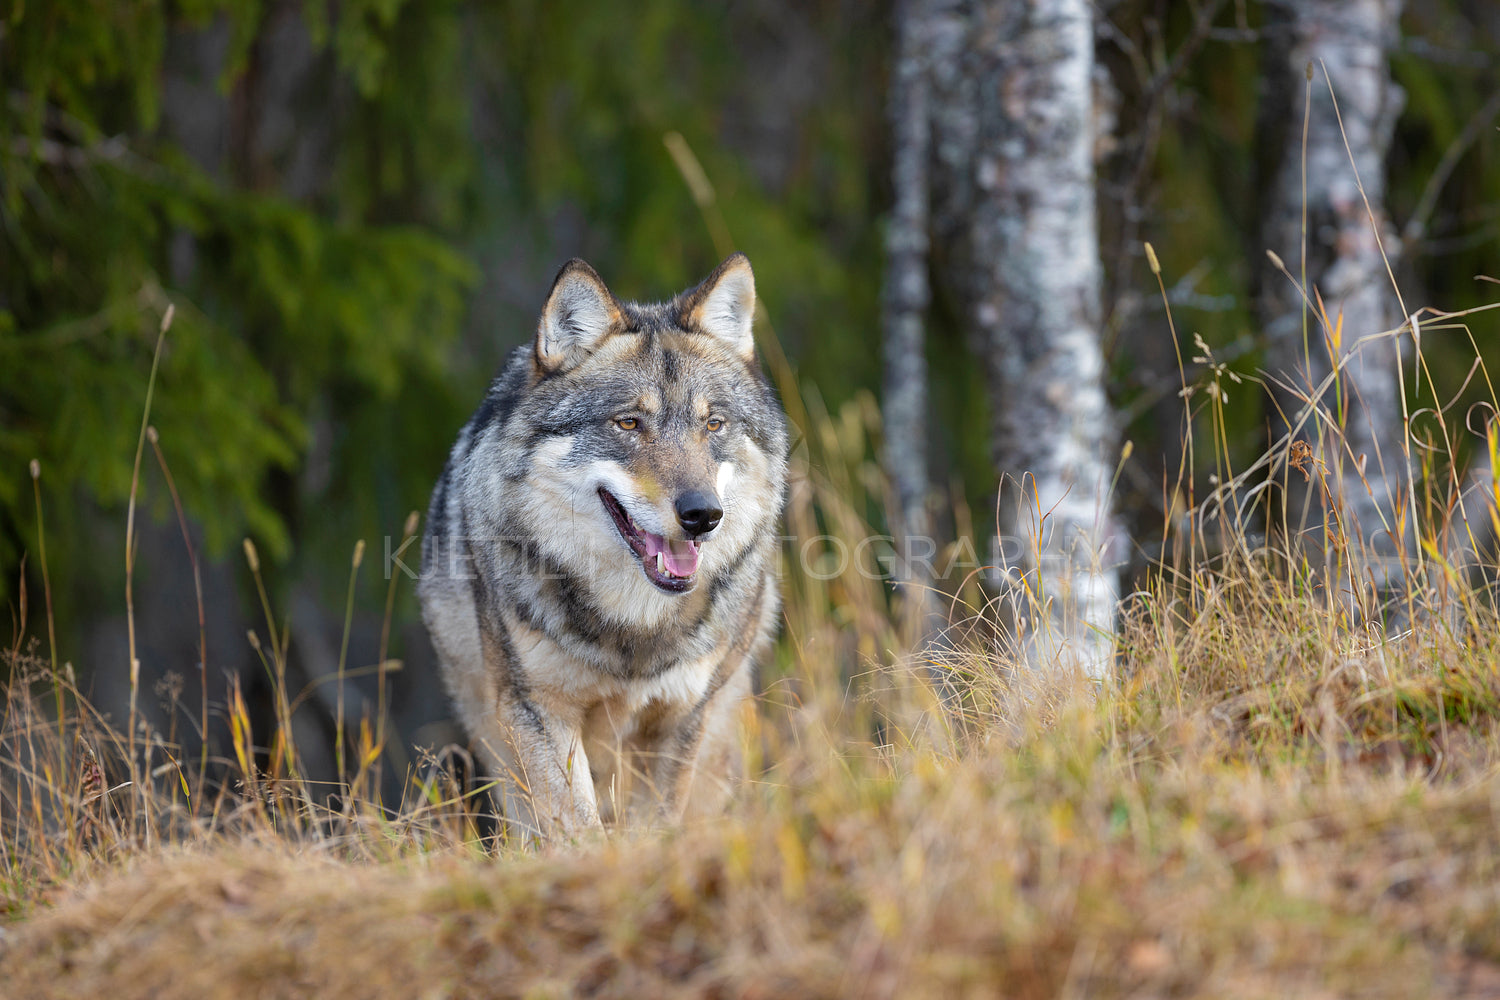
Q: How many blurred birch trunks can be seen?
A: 3